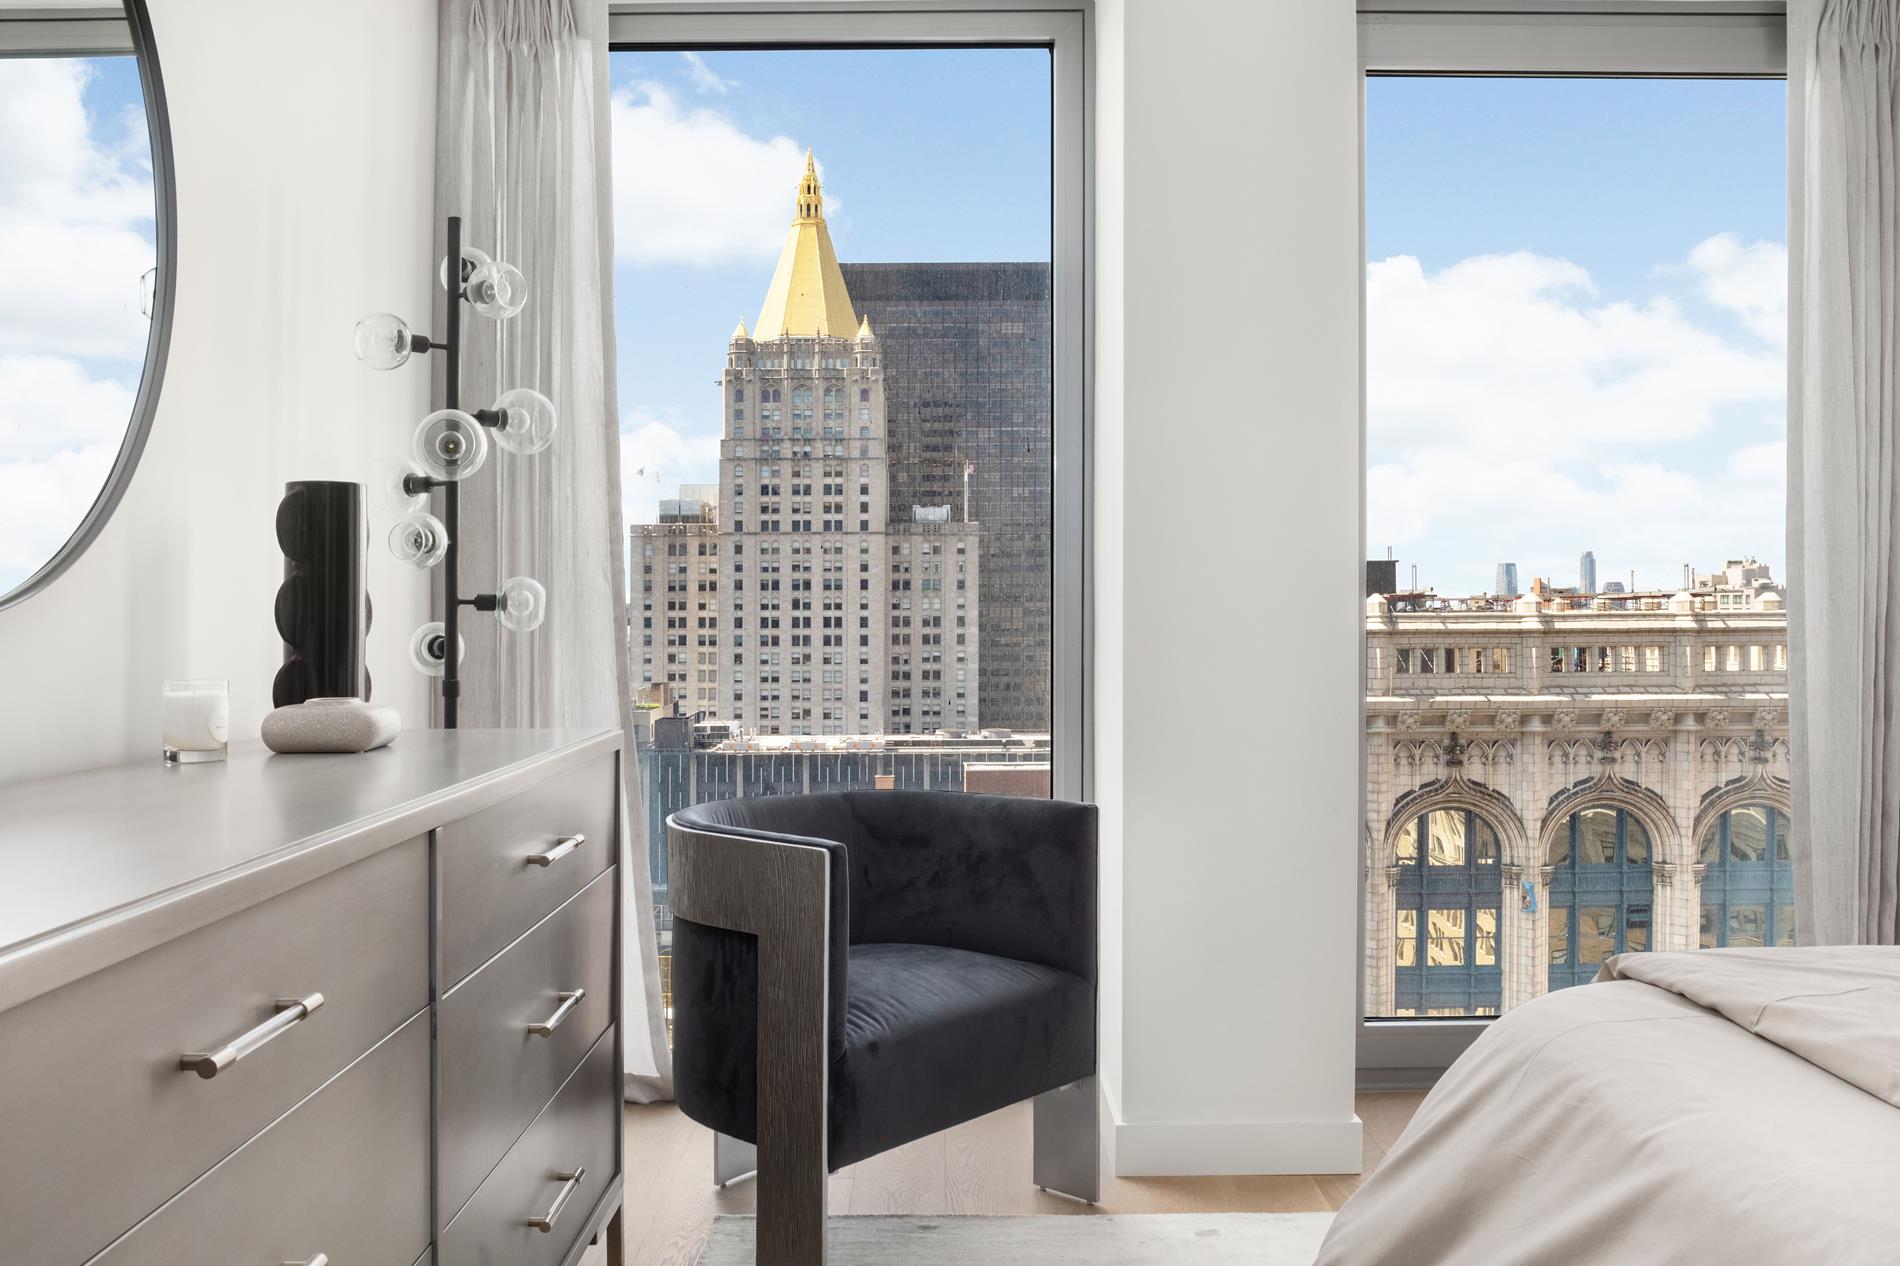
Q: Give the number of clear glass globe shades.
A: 9